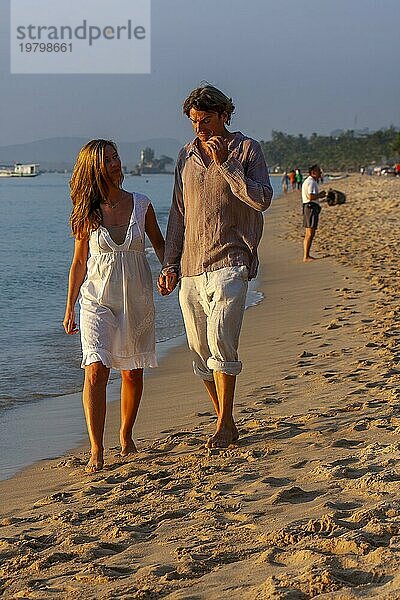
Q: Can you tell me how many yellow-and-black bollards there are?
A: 0